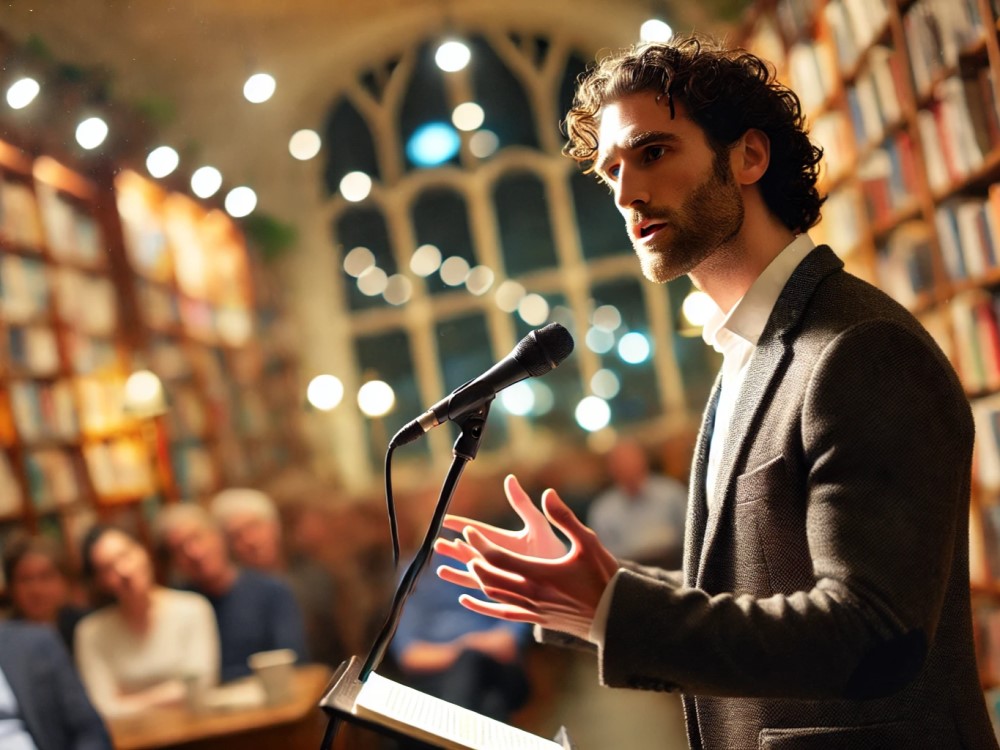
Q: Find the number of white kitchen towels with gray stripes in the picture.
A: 0